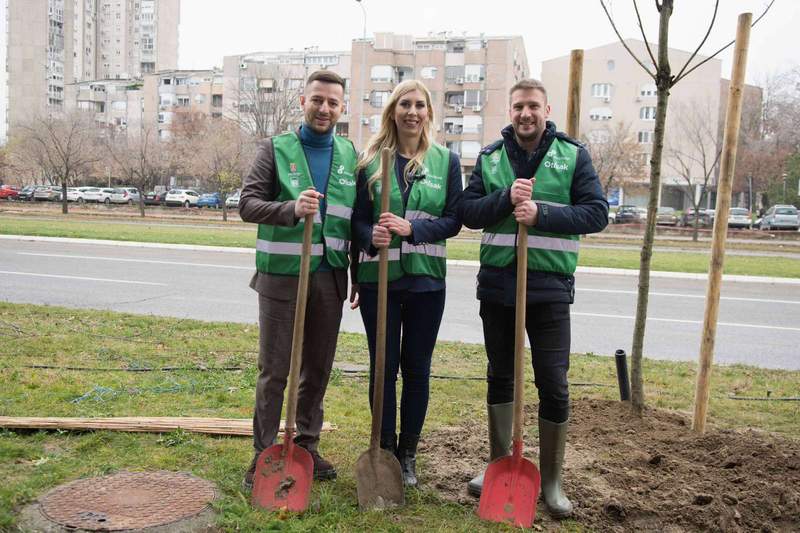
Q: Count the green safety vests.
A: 3